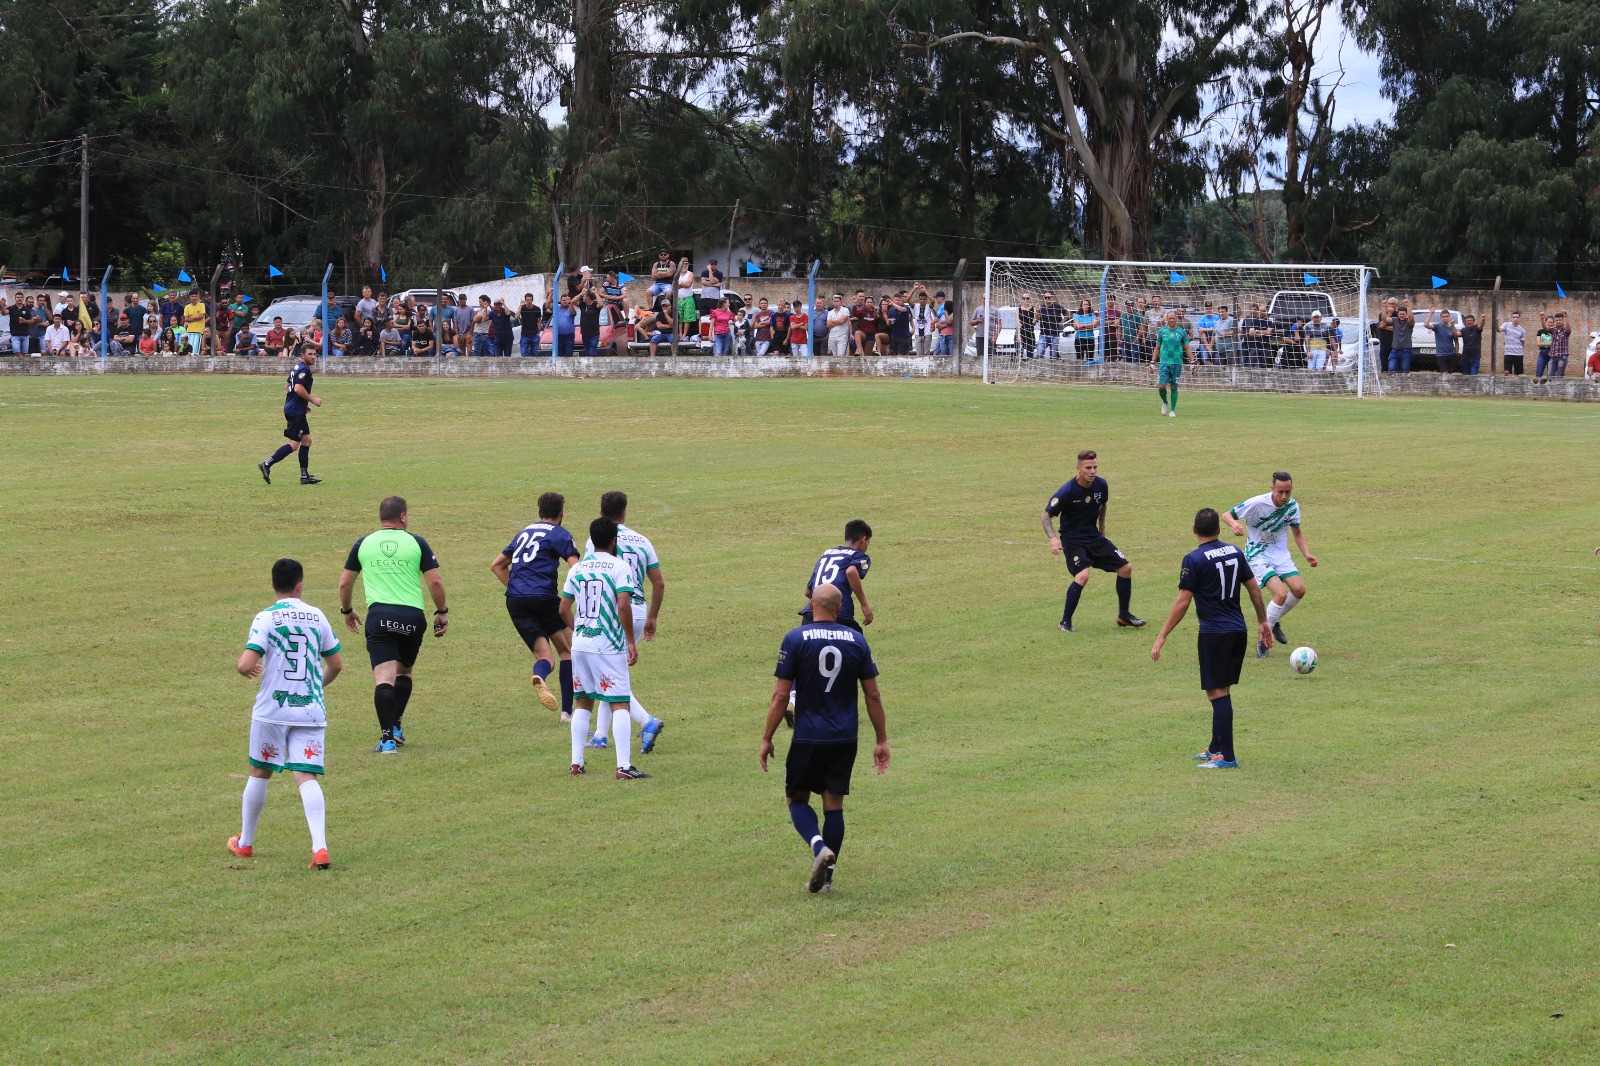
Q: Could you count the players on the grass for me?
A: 11